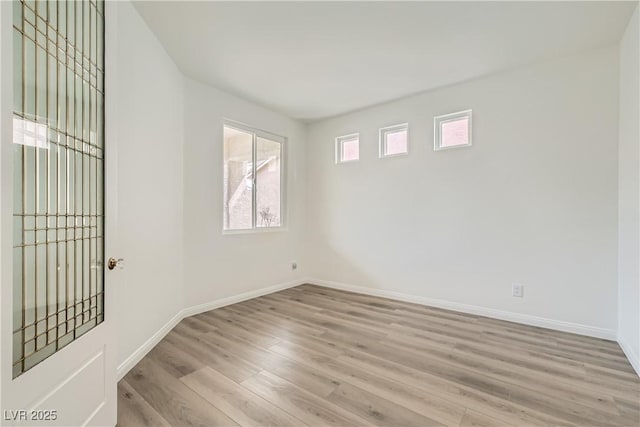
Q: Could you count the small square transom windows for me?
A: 3